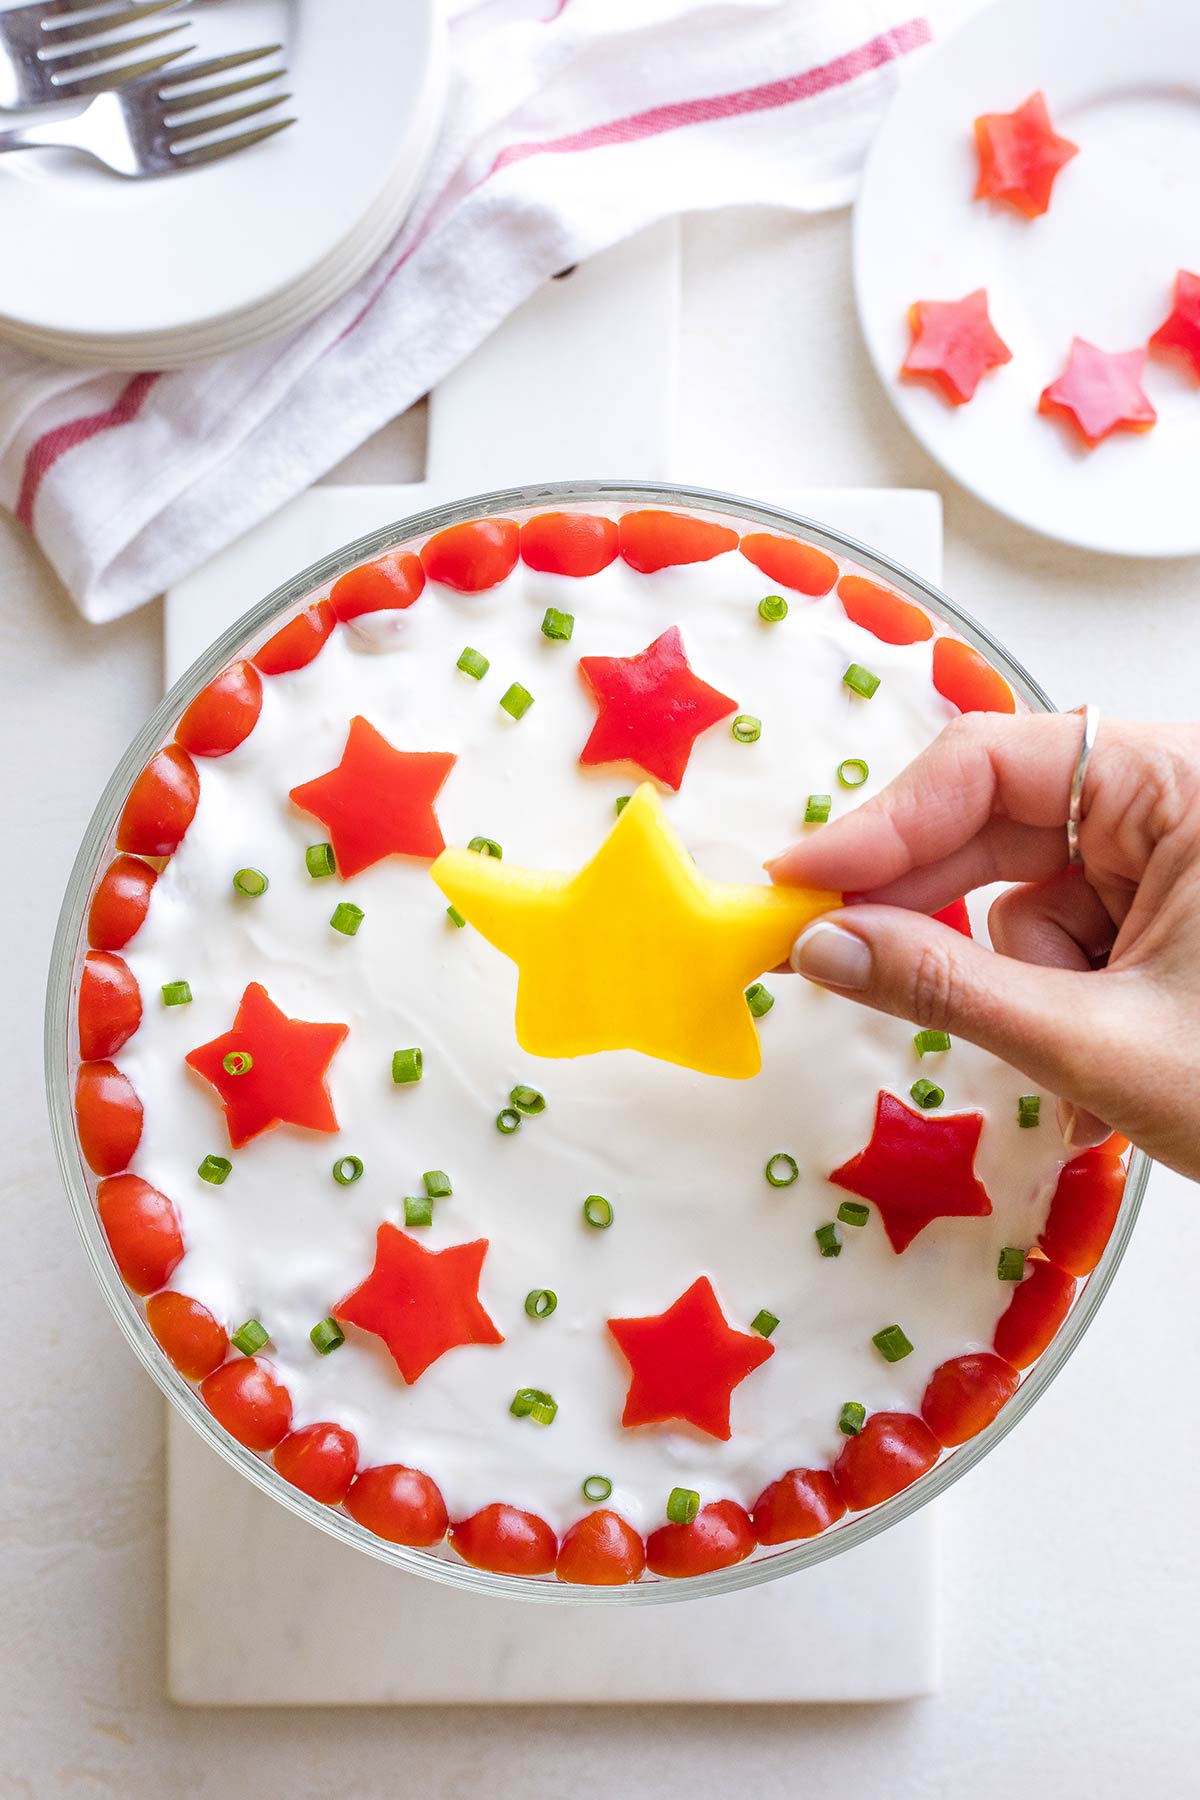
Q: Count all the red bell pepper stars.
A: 11